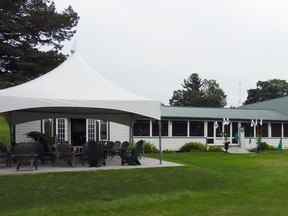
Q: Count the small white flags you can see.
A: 6